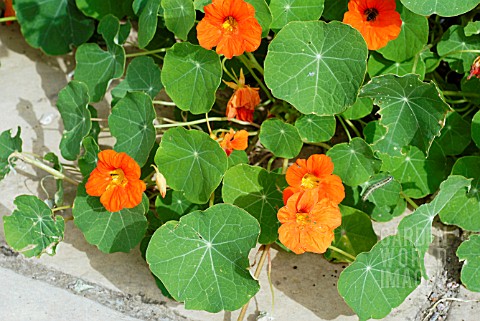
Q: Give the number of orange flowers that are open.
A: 5